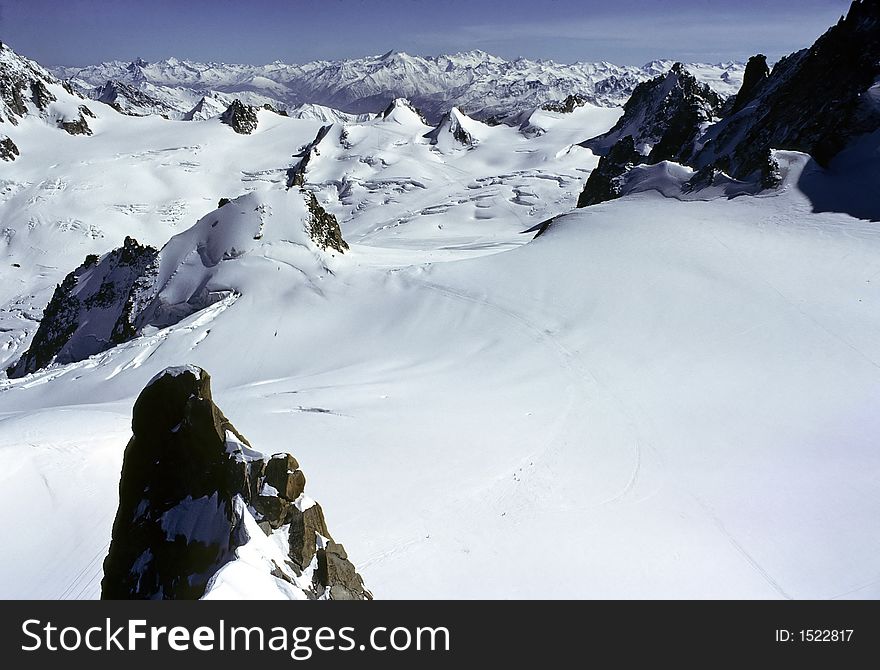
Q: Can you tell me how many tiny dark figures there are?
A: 7